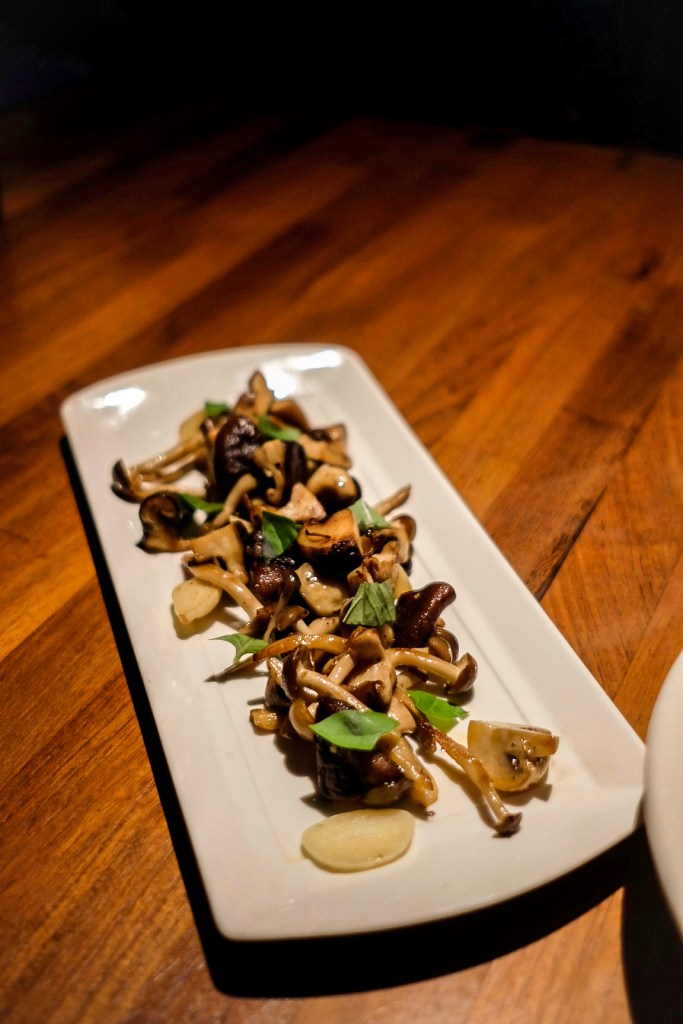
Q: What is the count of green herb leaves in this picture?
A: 9